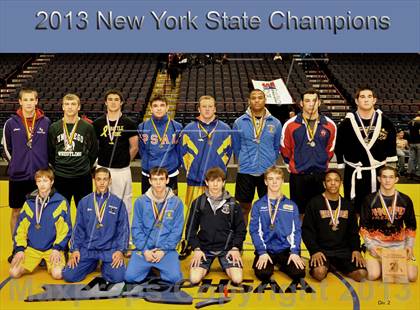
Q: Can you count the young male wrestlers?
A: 15